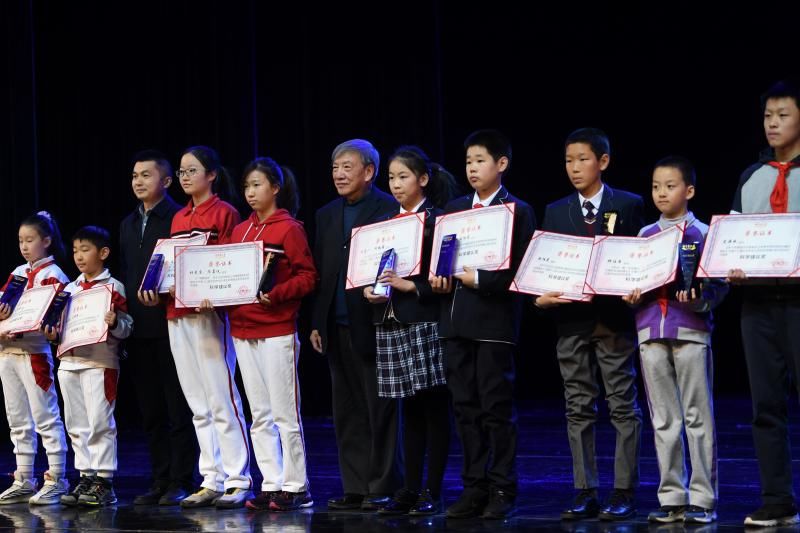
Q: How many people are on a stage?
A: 11